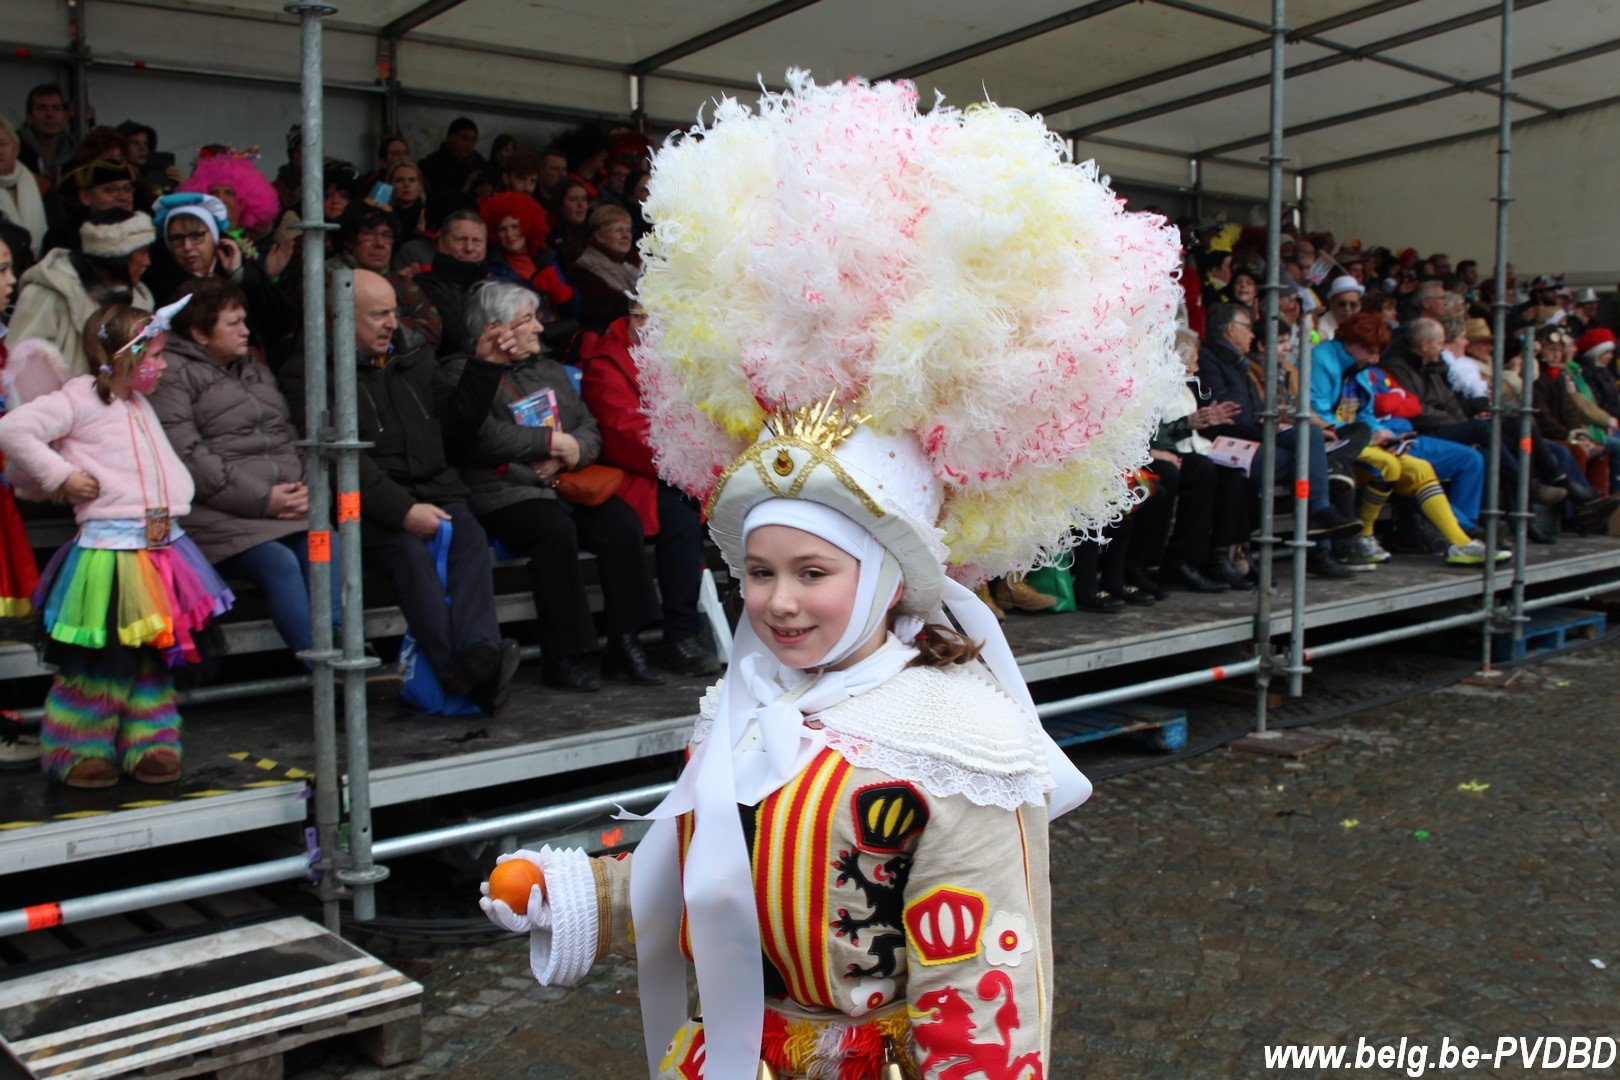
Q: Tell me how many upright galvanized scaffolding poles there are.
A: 6